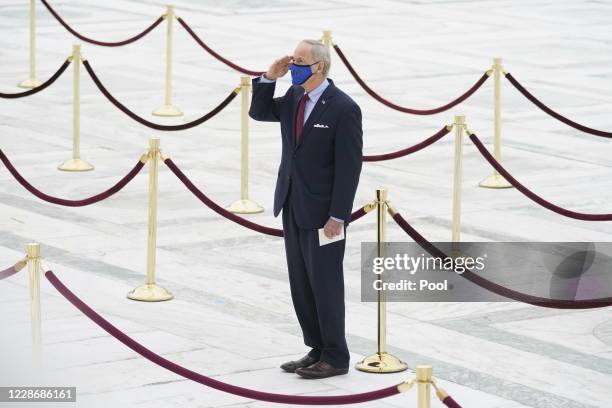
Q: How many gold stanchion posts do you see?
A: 11